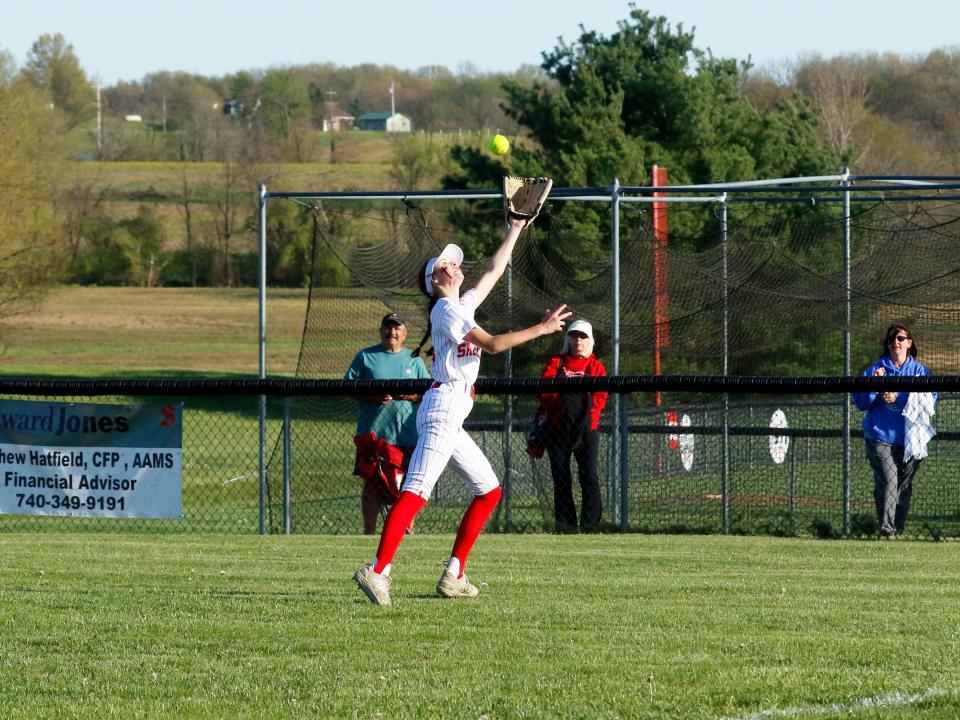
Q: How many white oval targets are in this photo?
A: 2